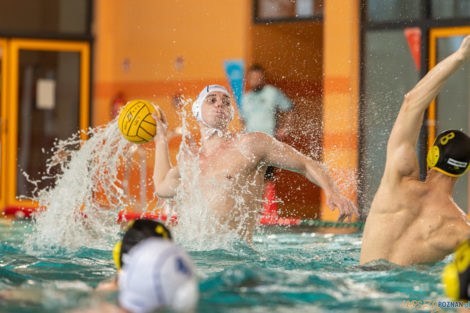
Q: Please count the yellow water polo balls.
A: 1